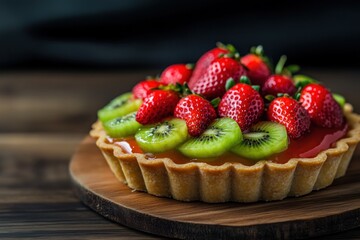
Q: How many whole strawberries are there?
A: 11